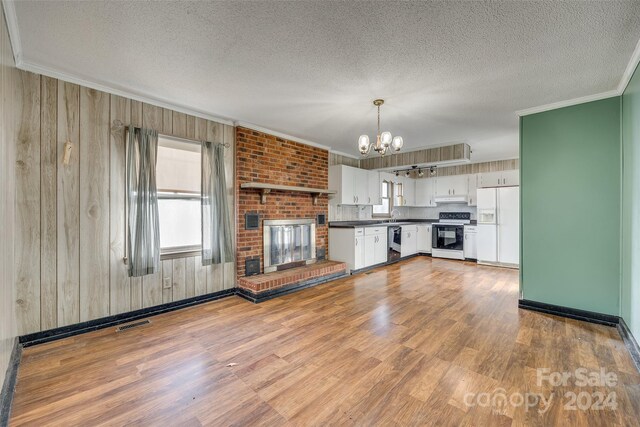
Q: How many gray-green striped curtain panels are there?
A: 2